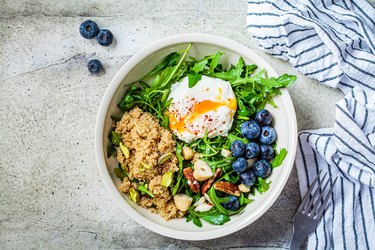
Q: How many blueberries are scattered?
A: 3